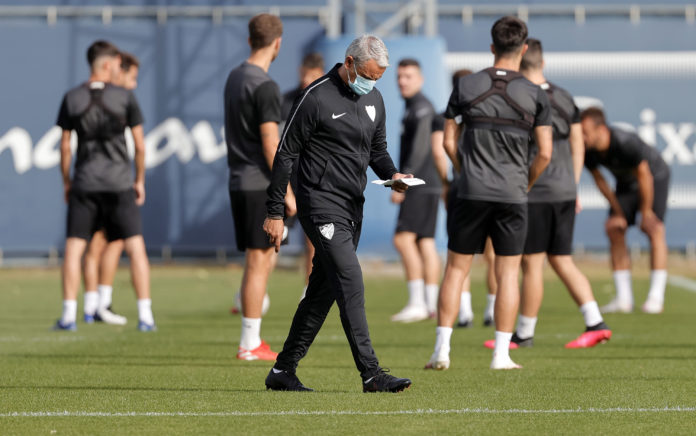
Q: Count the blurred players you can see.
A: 9